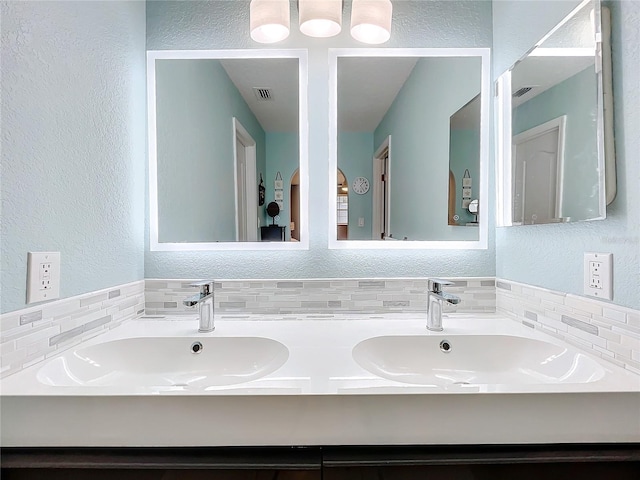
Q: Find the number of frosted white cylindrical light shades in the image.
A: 3